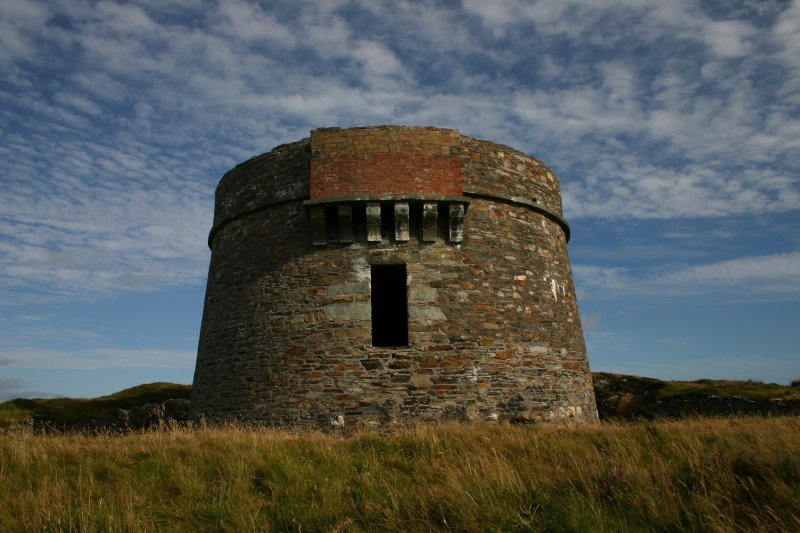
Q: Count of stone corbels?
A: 6